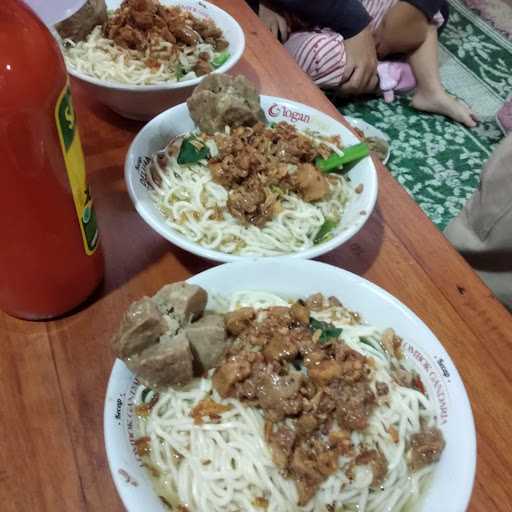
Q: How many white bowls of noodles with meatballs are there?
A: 3